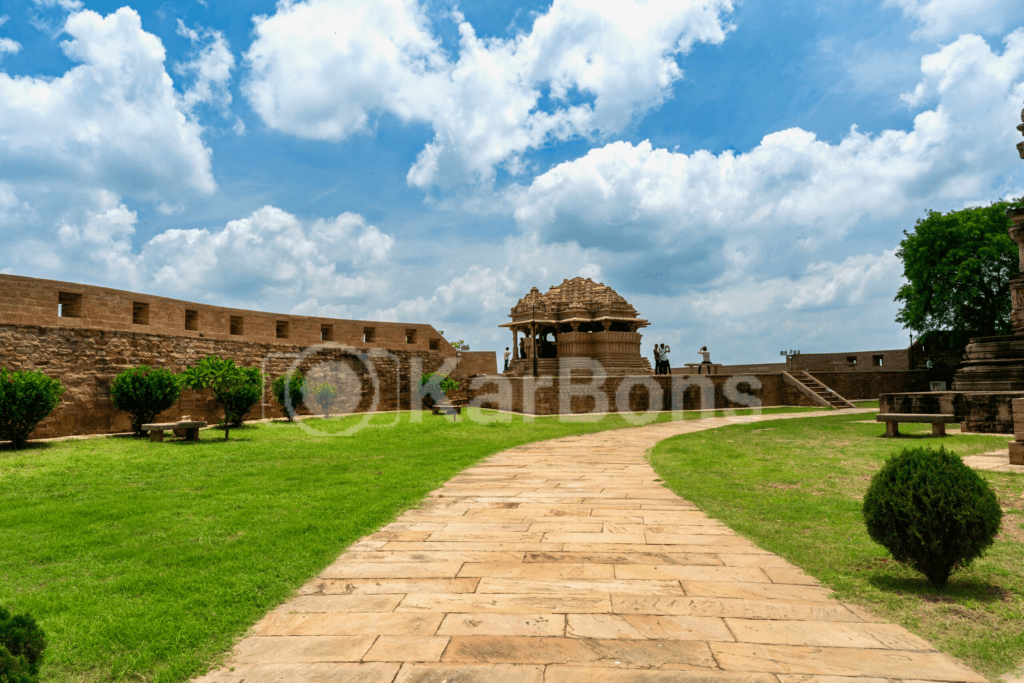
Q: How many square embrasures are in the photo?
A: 11